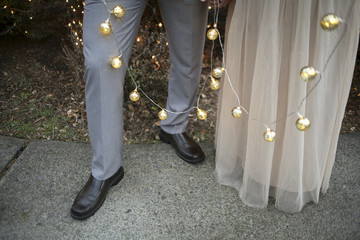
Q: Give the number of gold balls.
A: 14